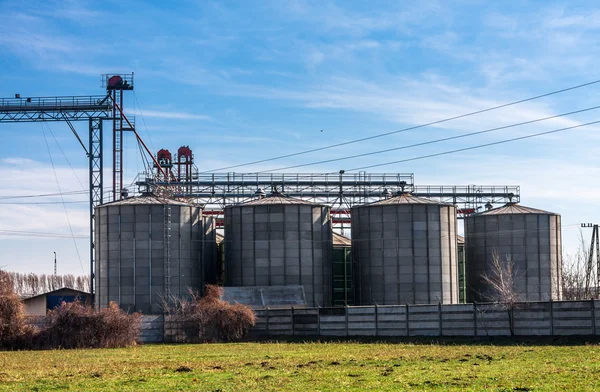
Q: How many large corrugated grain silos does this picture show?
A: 4